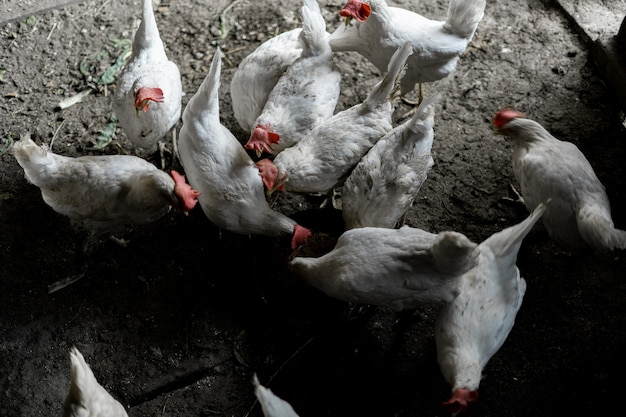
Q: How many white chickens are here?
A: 13